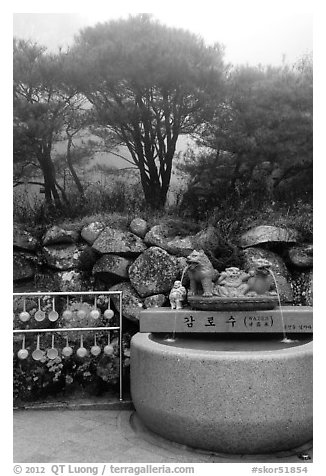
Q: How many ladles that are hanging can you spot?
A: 14